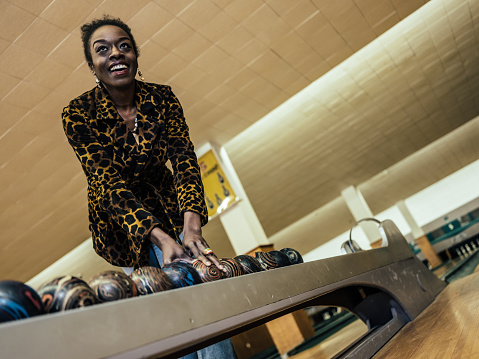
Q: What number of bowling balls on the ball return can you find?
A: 11